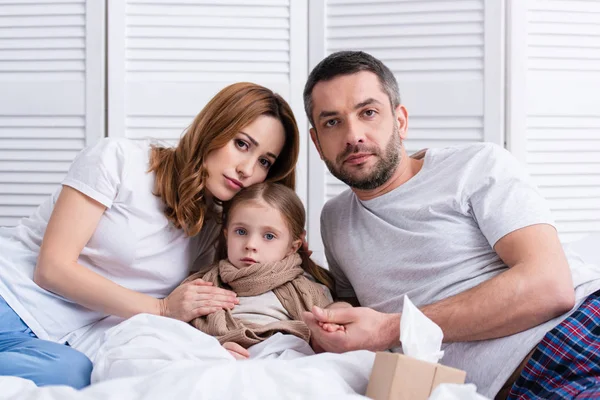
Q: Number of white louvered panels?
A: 4